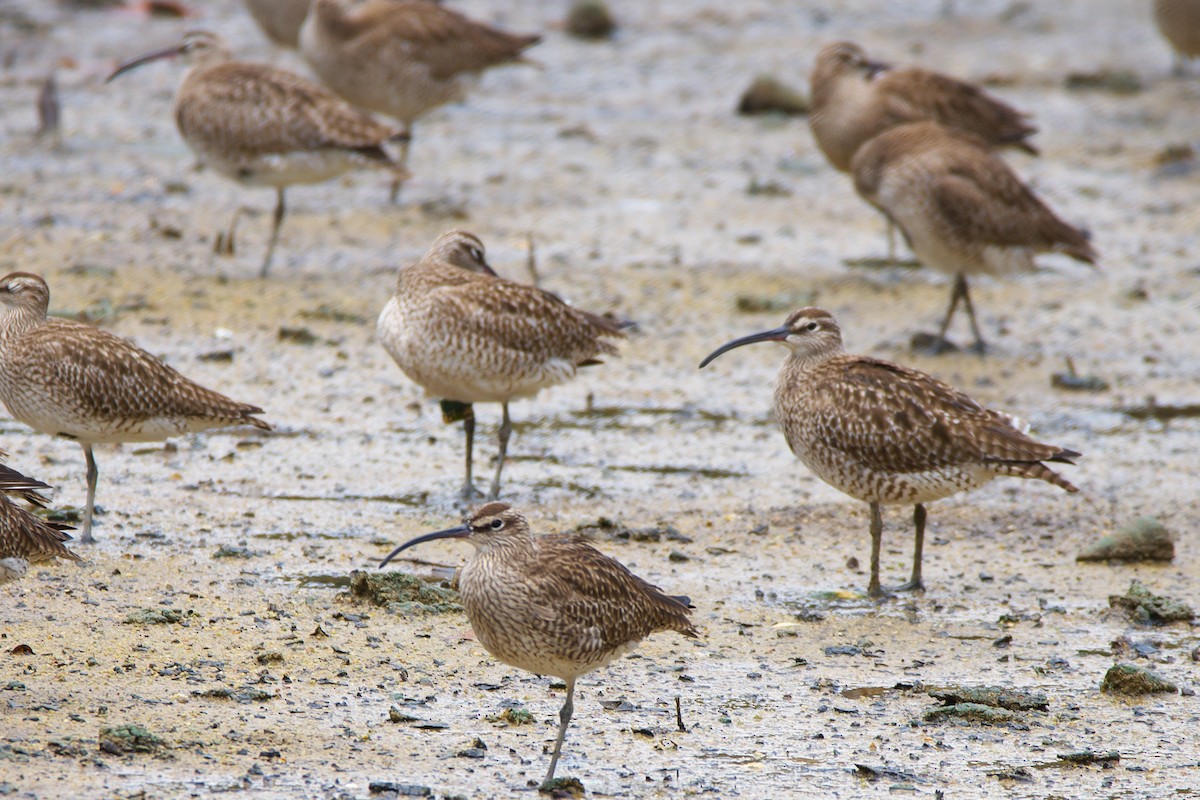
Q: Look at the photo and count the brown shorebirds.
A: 11